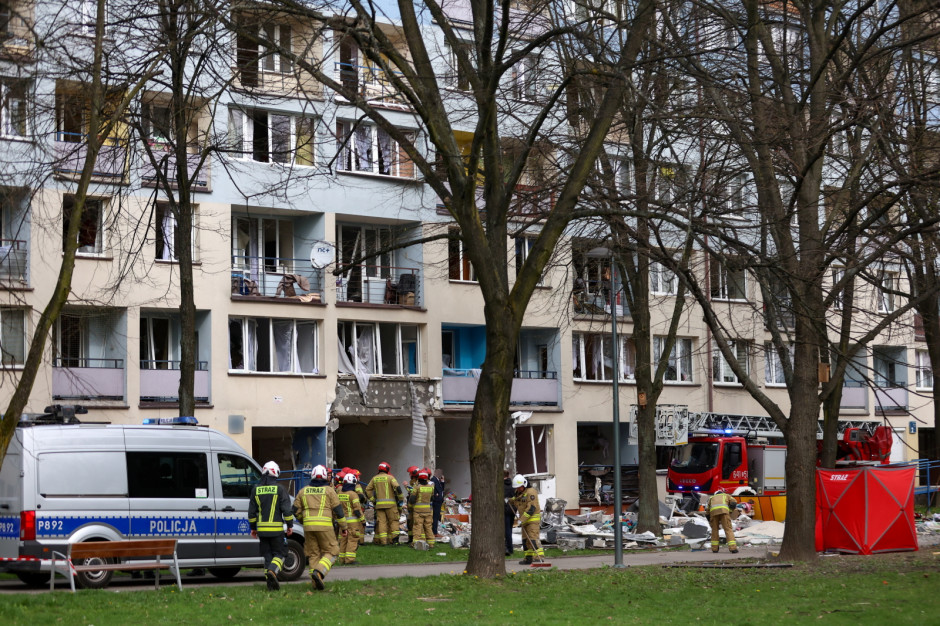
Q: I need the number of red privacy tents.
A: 1